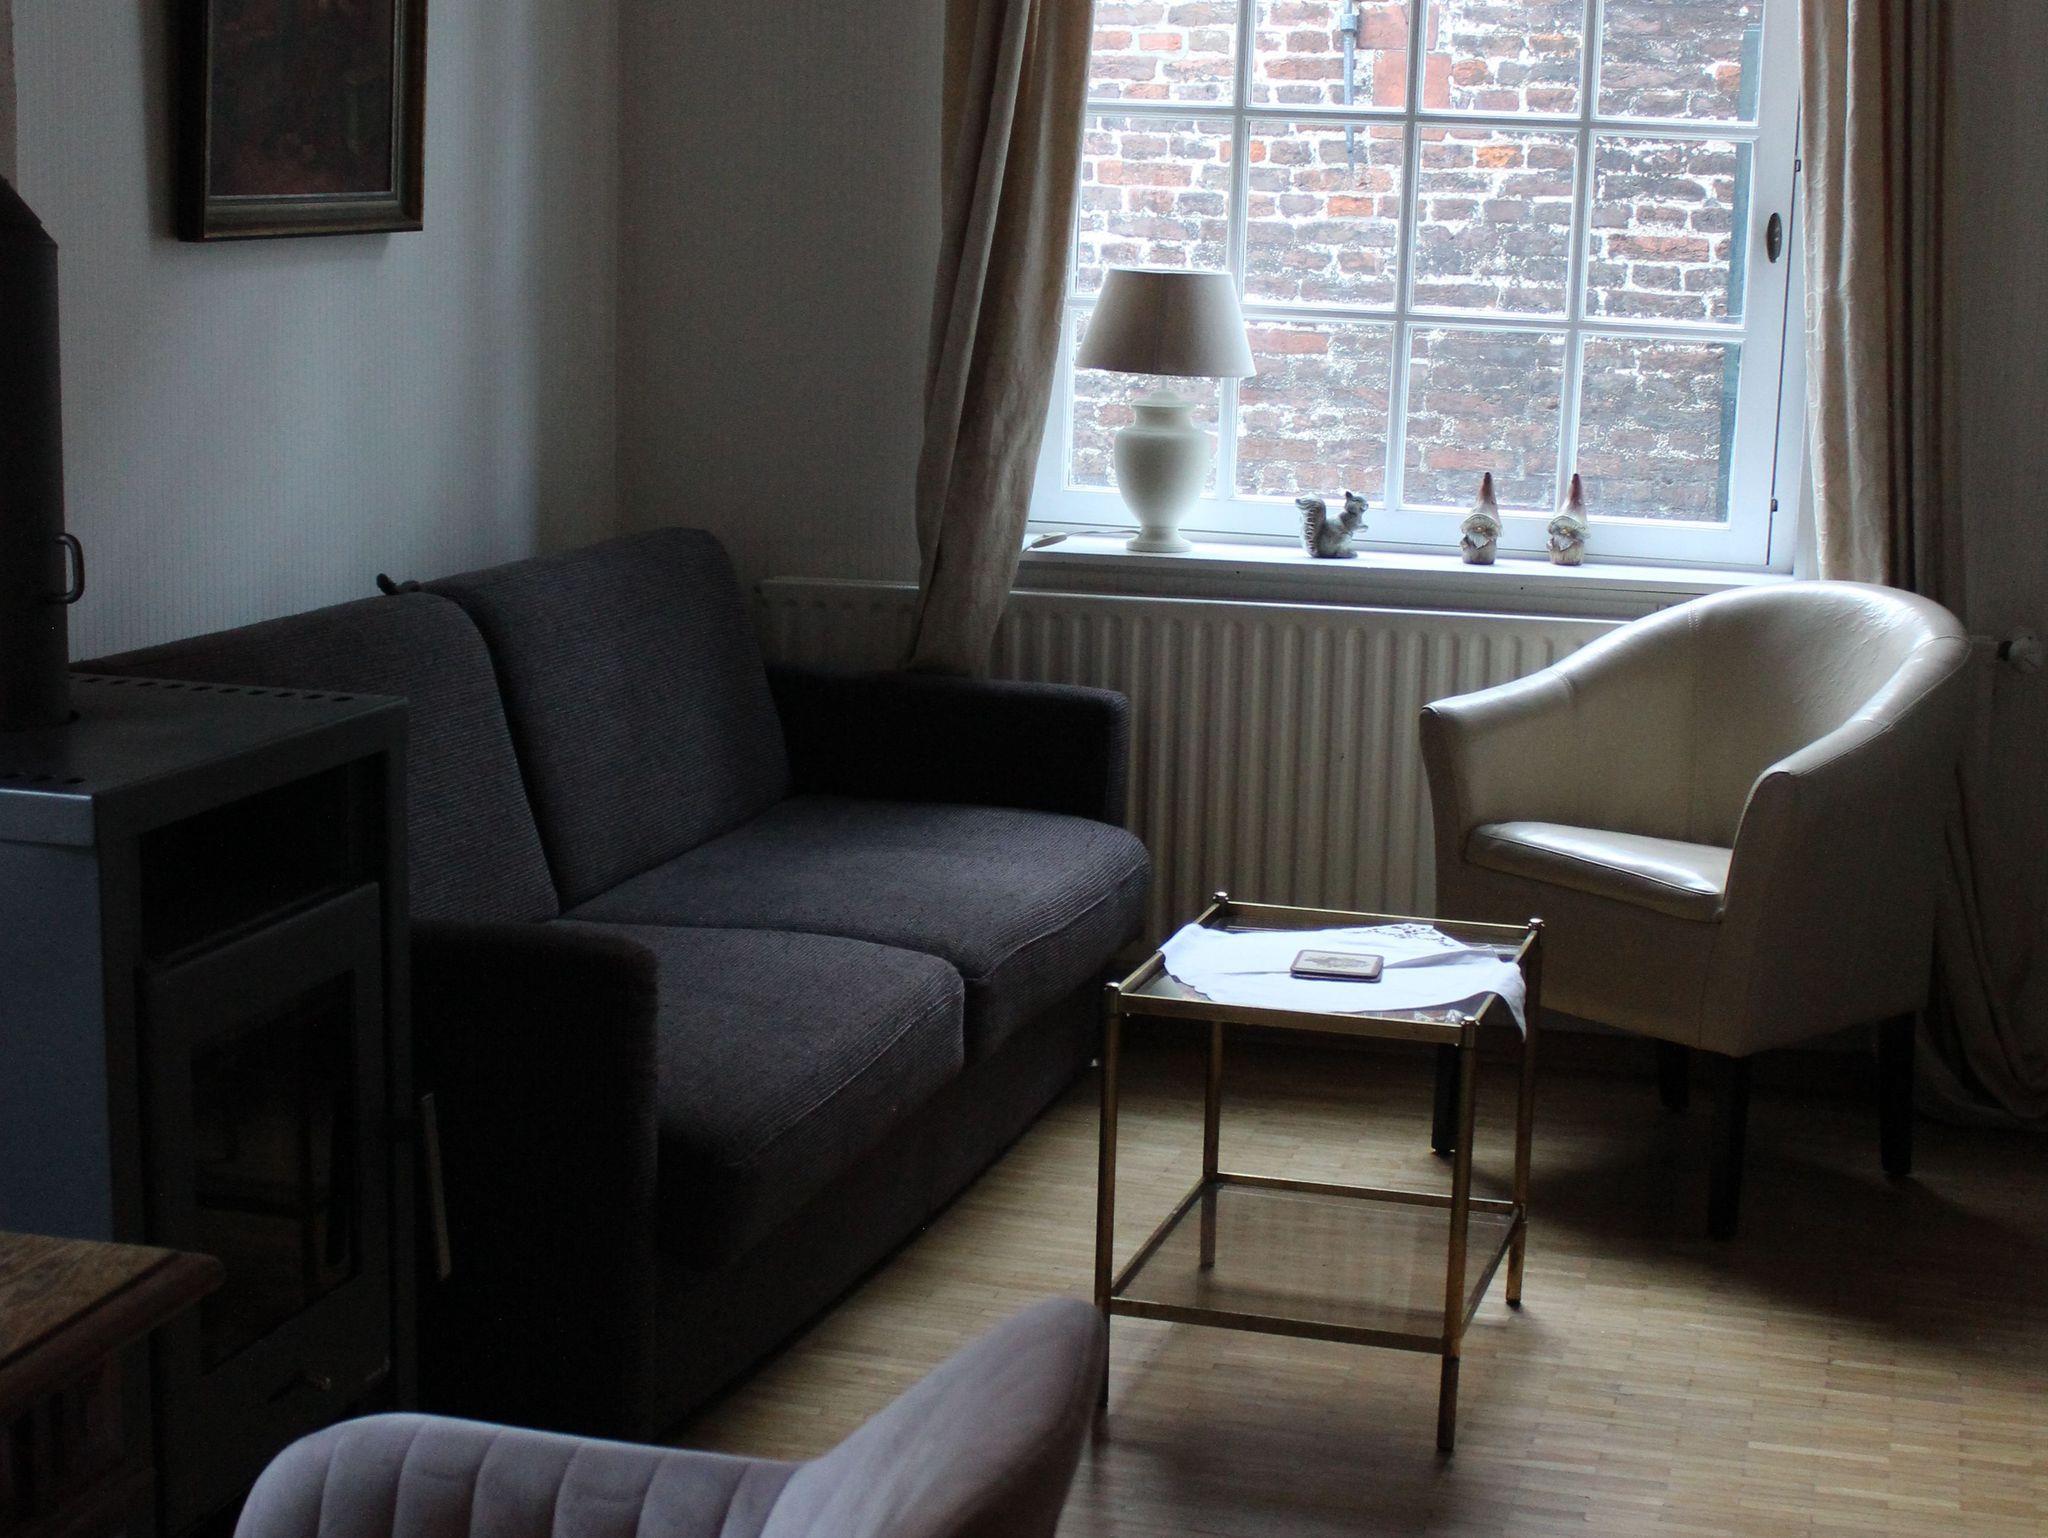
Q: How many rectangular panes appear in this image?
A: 12